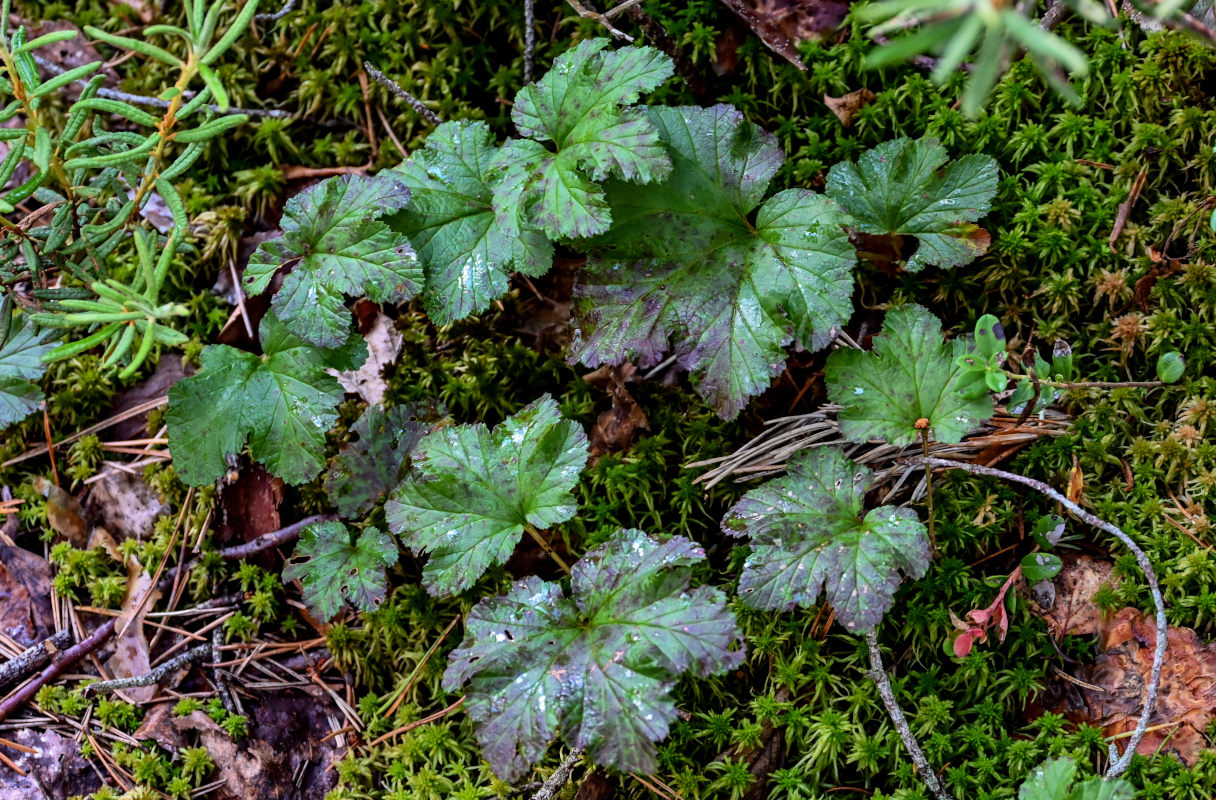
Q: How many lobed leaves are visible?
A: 14